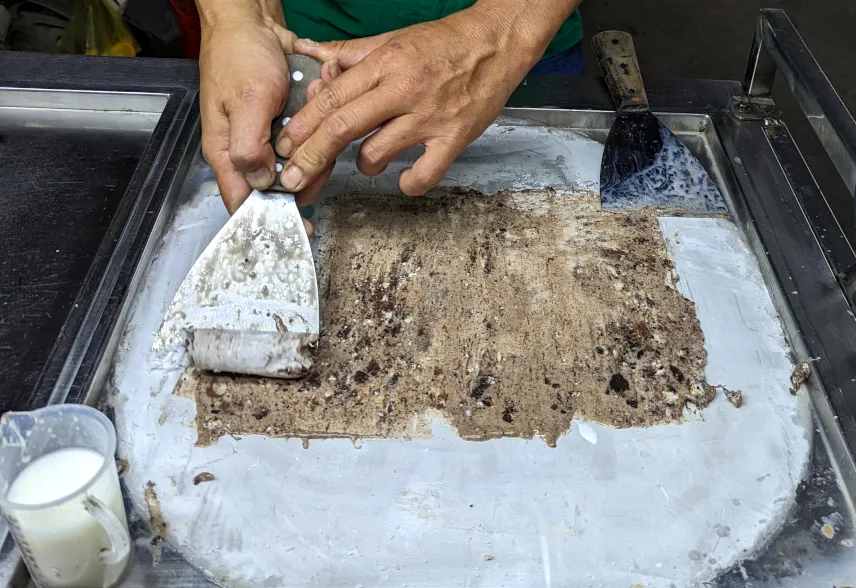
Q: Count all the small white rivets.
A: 3